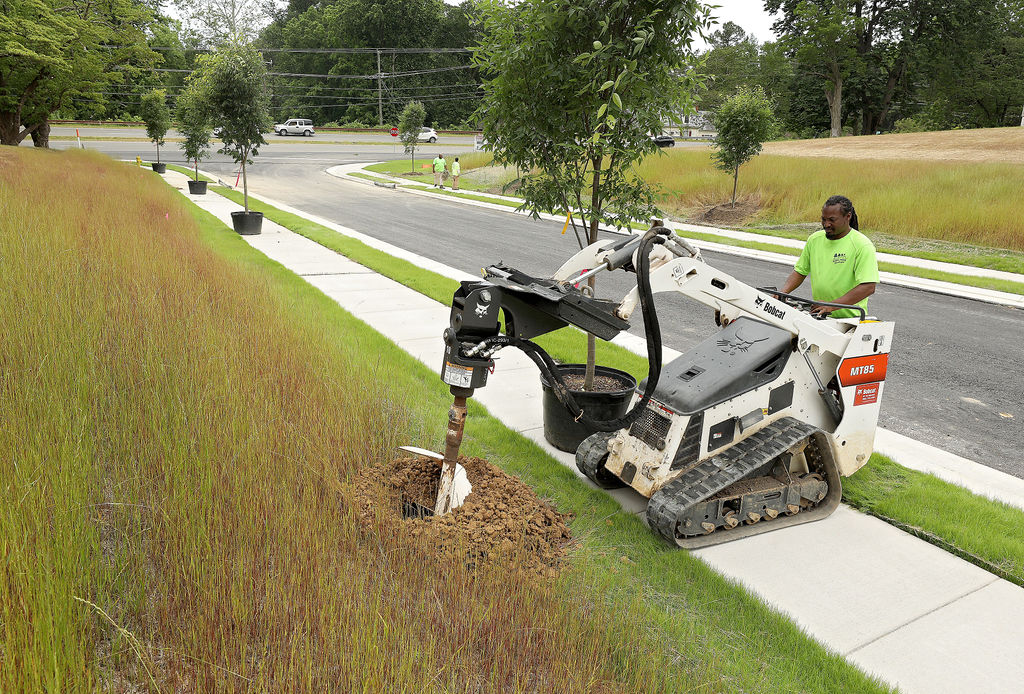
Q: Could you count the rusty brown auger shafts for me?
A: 1